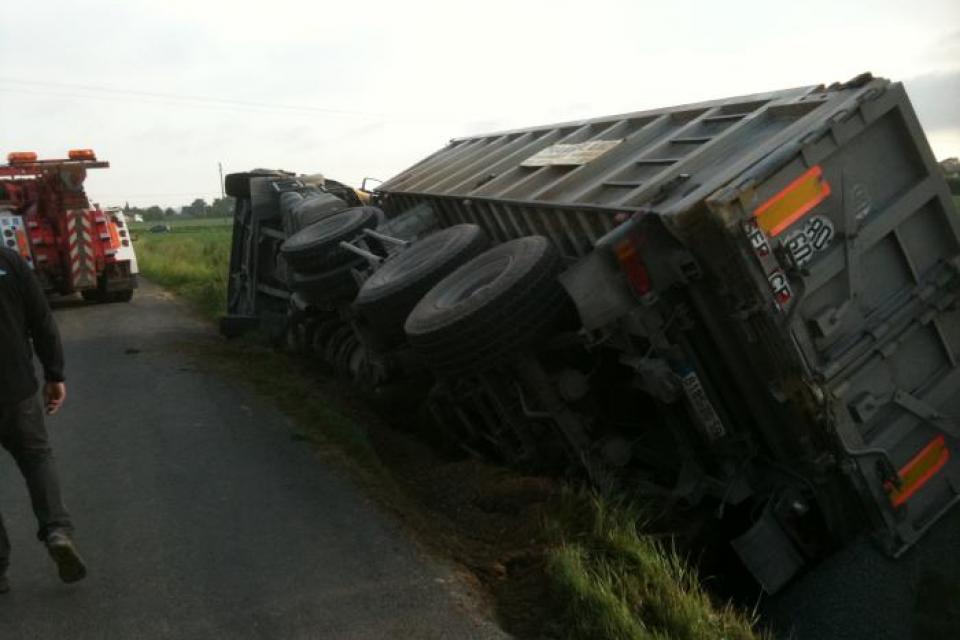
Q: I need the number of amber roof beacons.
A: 2